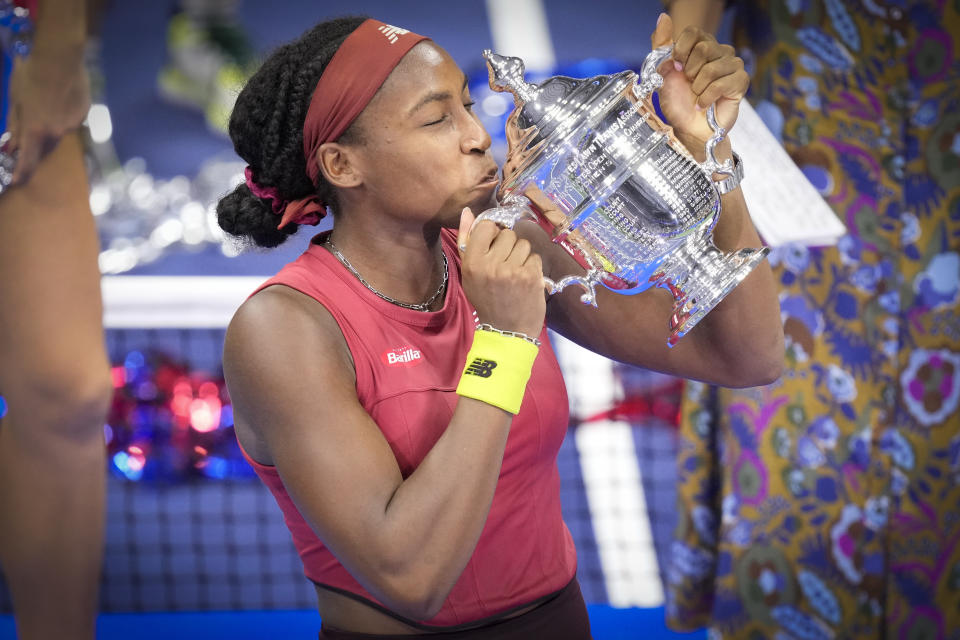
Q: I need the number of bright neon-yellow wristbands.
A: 1